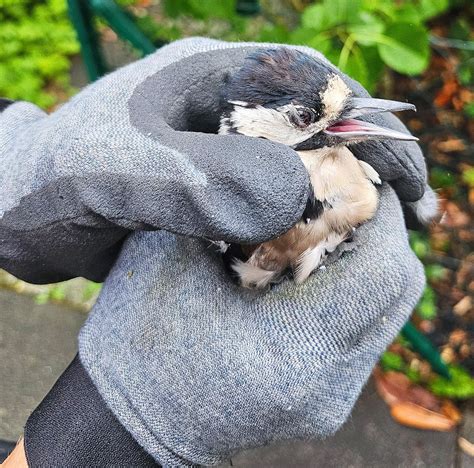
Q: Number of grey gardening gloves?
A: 2